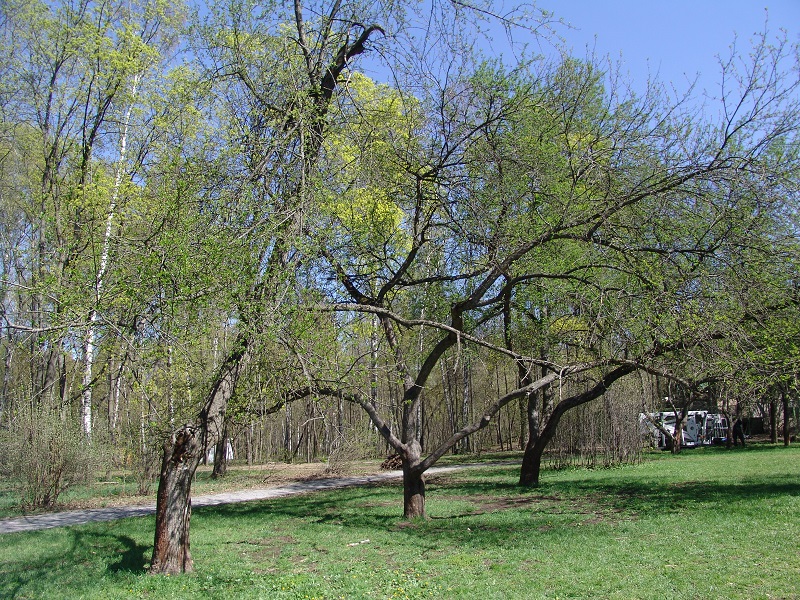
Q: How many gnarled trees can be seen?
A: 3